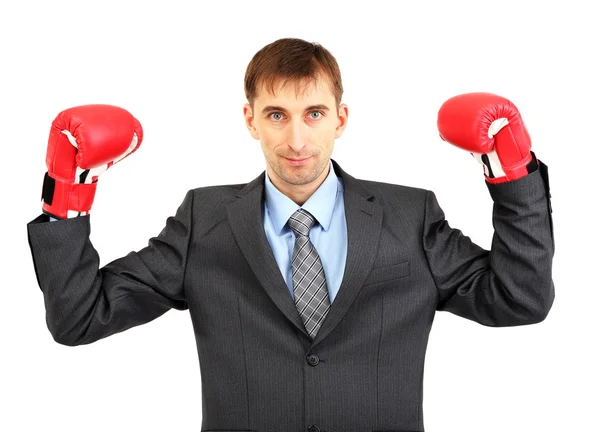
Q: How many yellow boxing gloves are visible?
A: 0